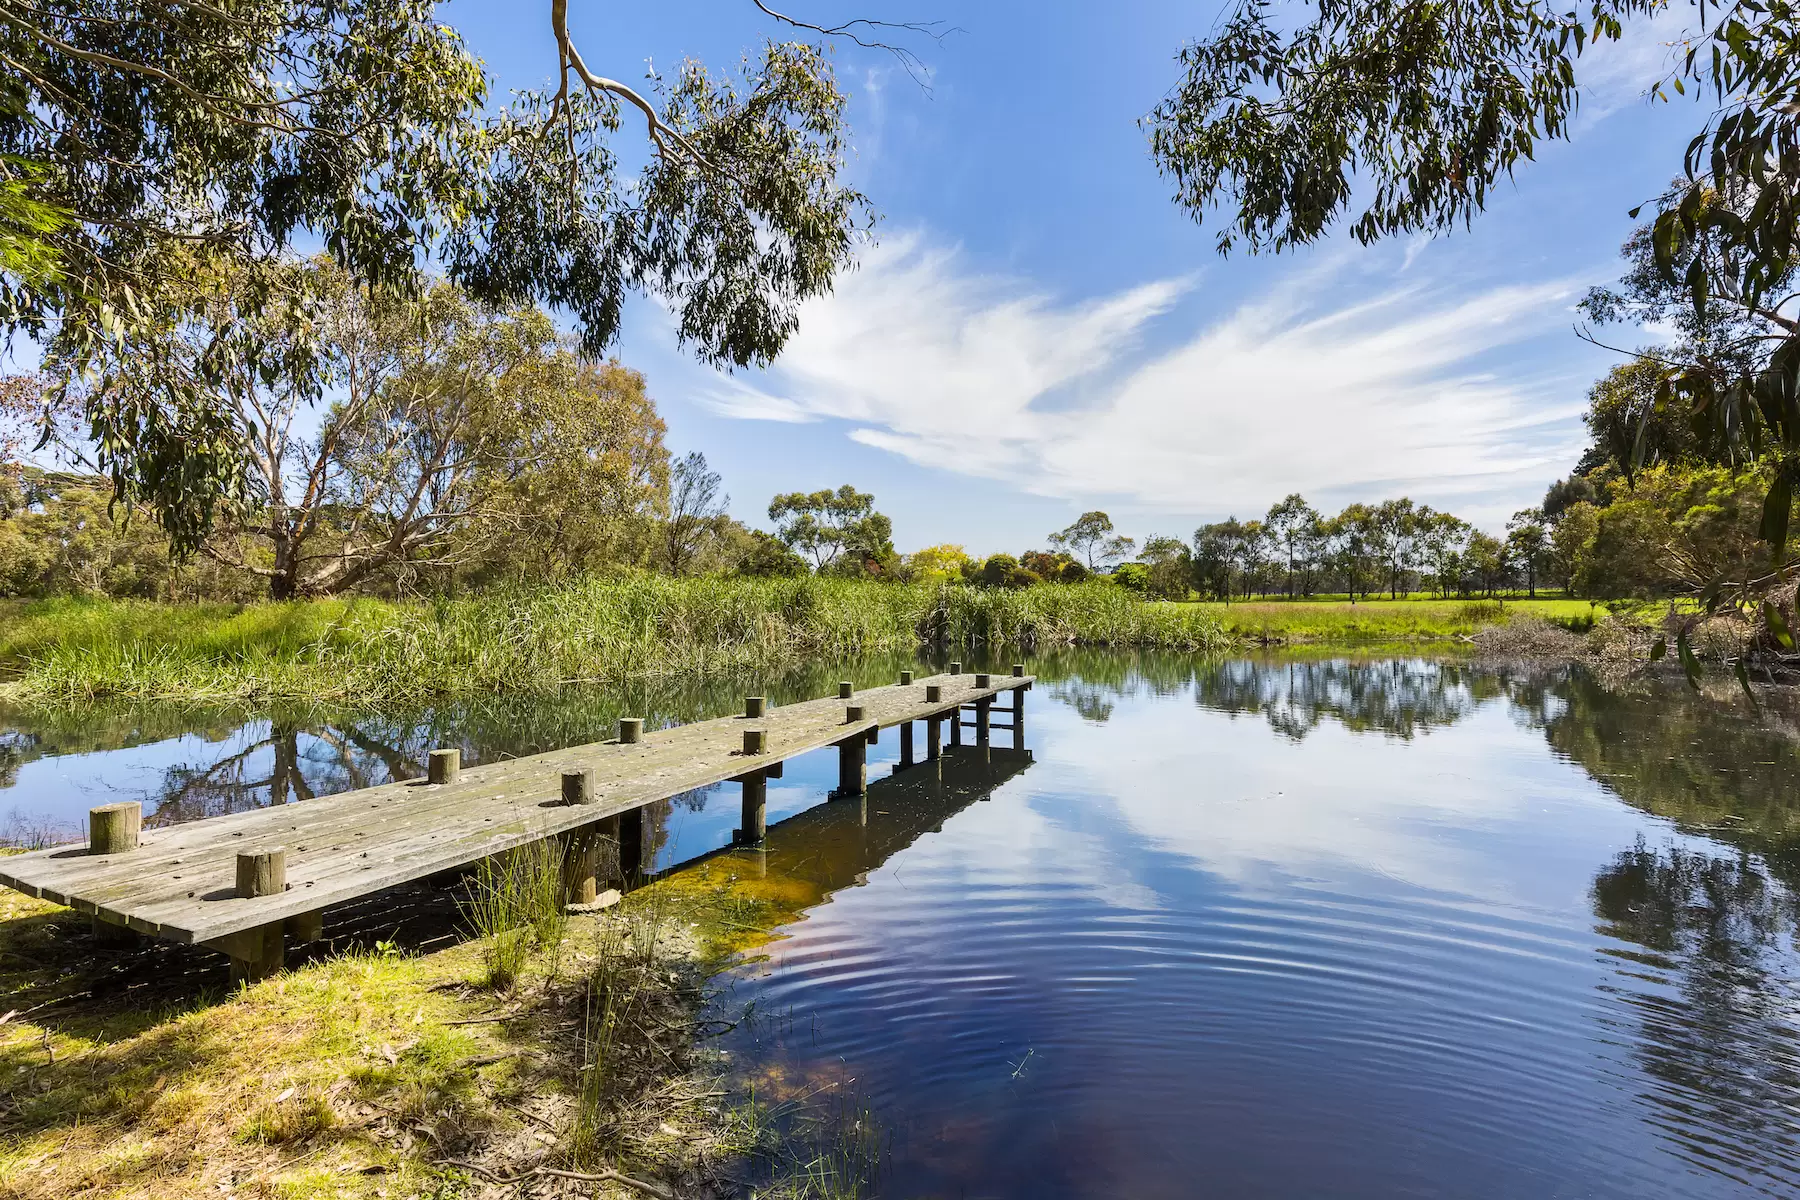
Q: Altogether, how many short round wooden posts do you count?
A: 14